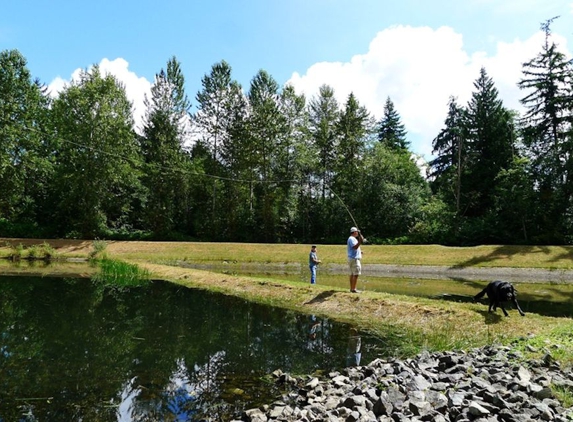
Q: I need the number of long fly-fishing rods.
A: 1